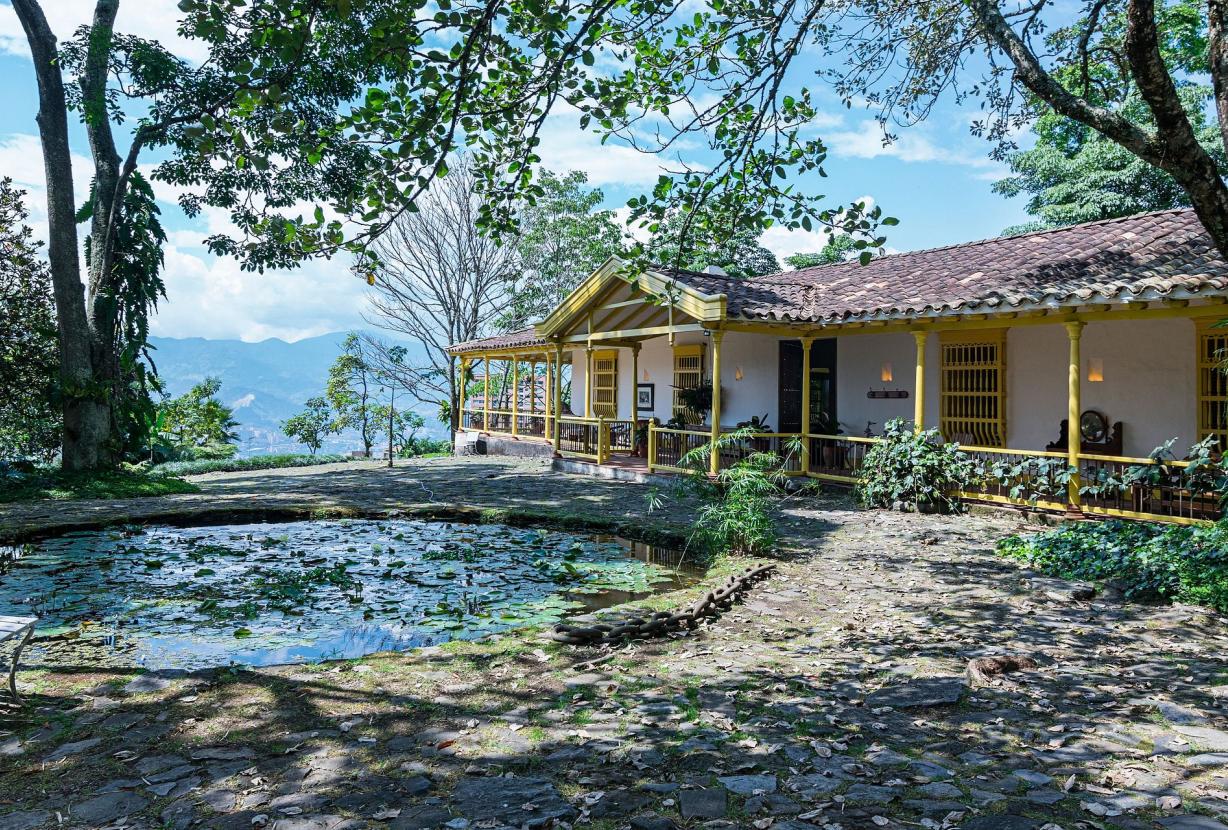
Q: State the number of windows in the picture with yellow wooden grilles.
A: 4